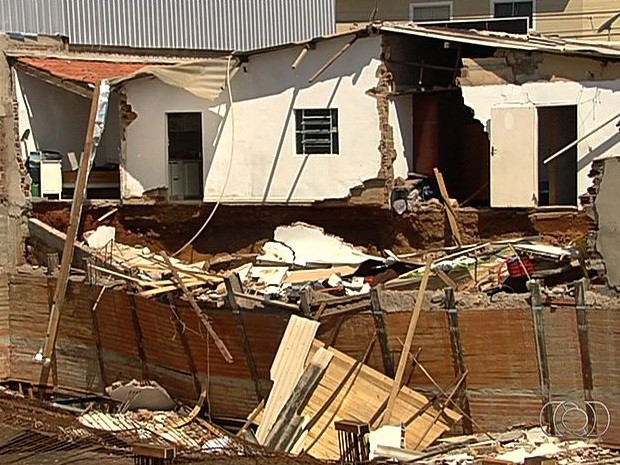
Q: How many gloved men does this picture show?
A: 0